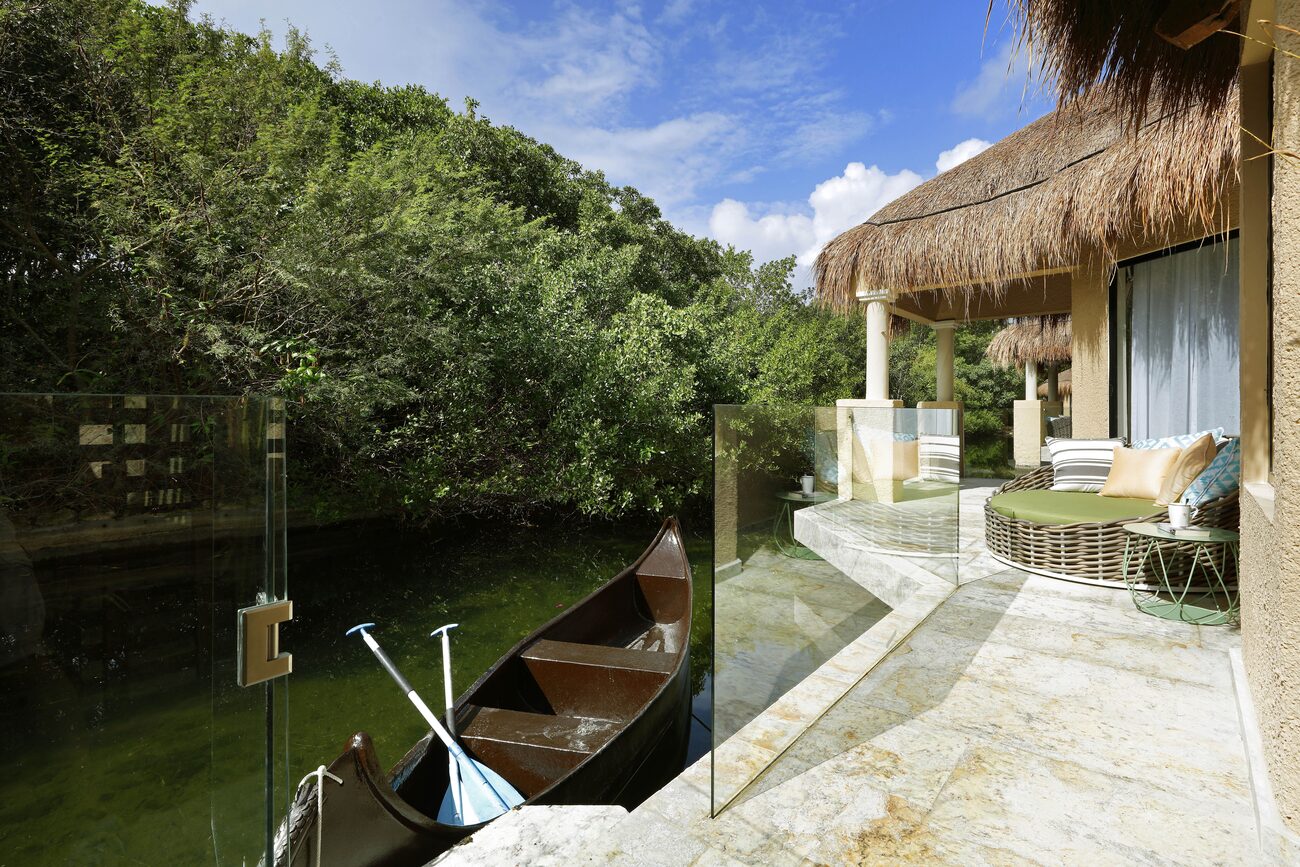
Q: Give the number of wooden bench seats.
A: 2